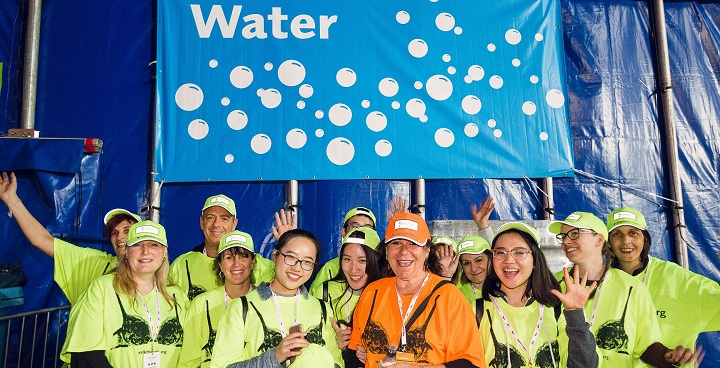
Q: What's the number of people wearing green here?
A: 12